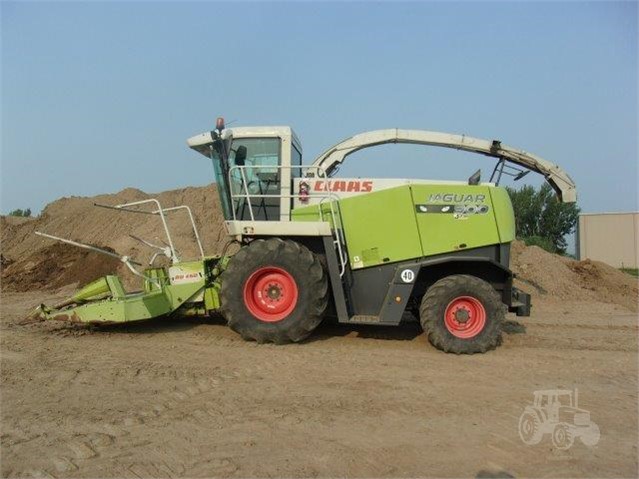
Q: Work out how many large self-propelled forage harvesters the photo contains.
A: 1